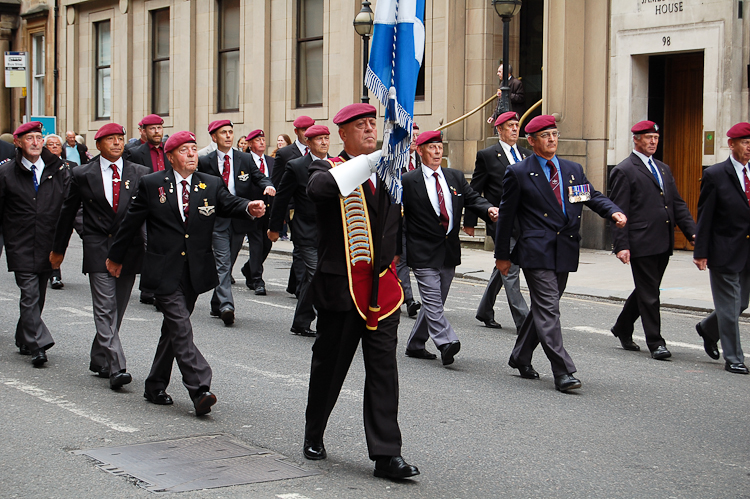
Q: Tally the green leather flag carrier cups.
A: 0